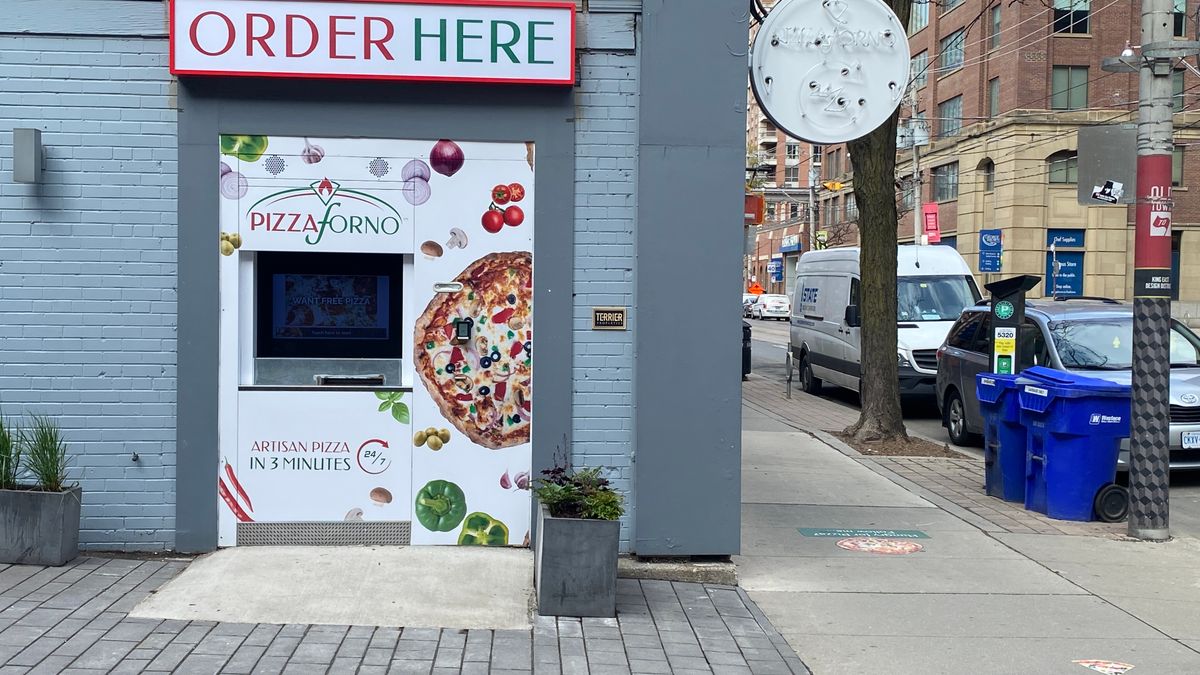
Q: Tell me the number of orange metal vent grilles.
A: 0